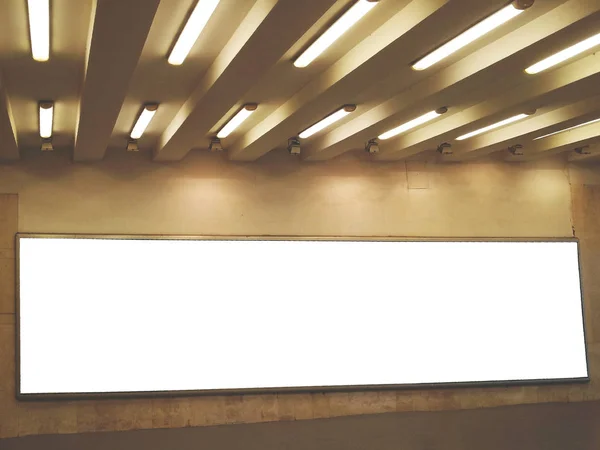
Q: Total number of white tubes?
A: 12